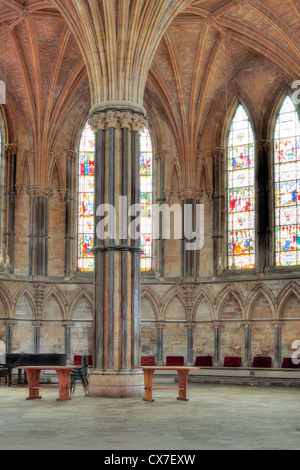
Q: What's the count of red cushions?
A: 7